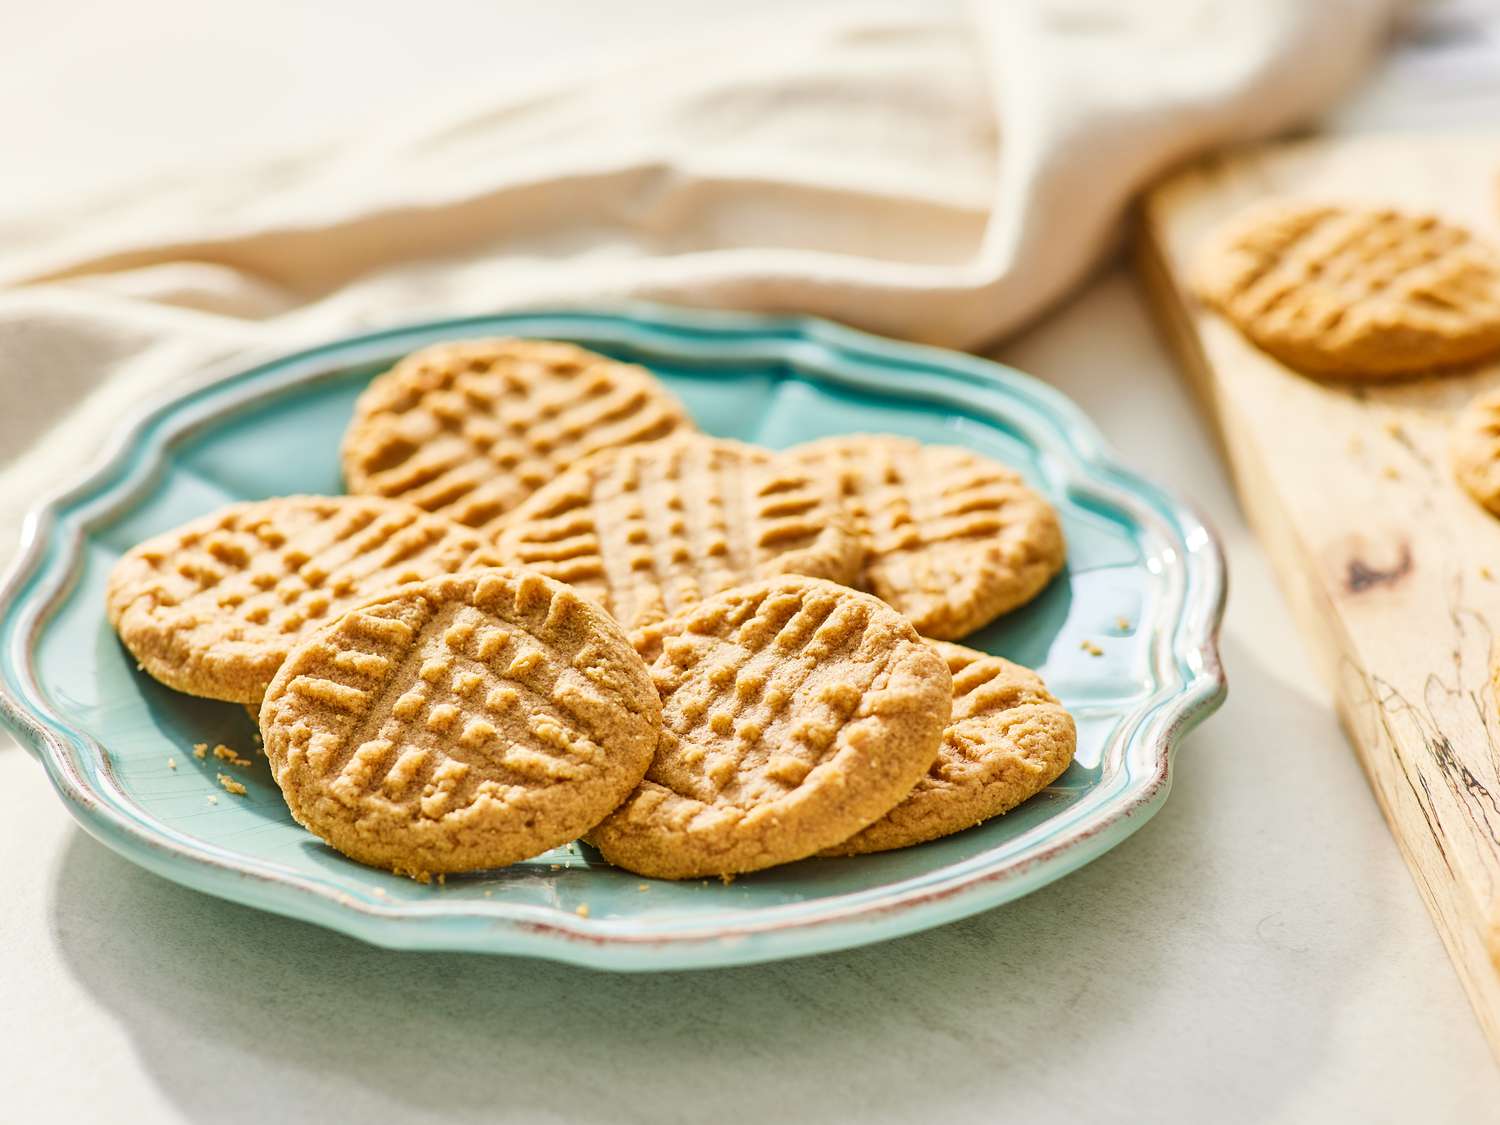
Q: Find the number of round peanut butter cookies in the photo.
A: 9